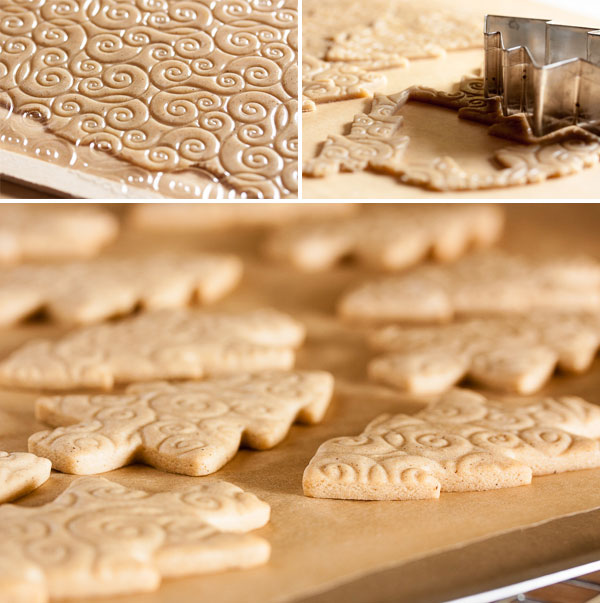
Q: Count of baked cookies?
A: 11